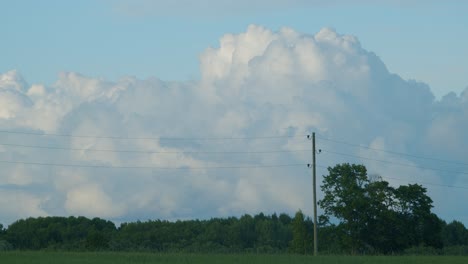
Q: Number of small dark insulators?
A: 3